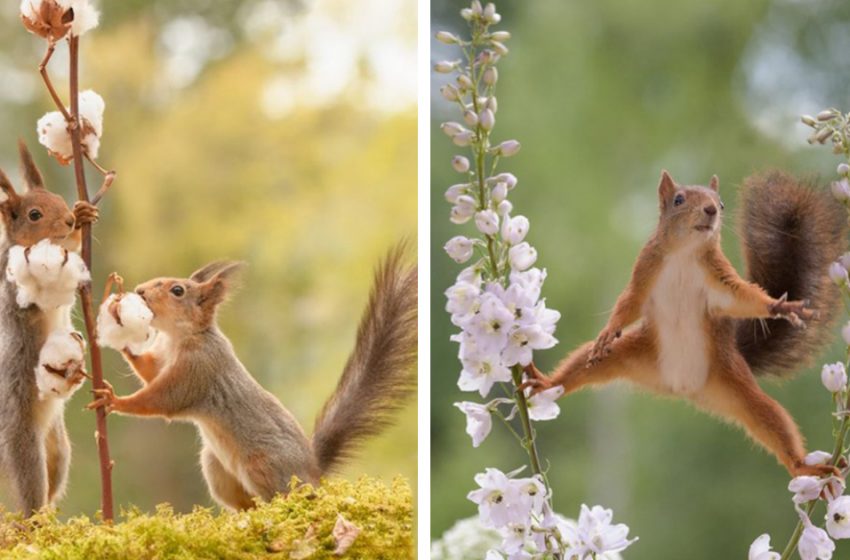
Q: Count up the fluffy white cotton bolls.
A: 5